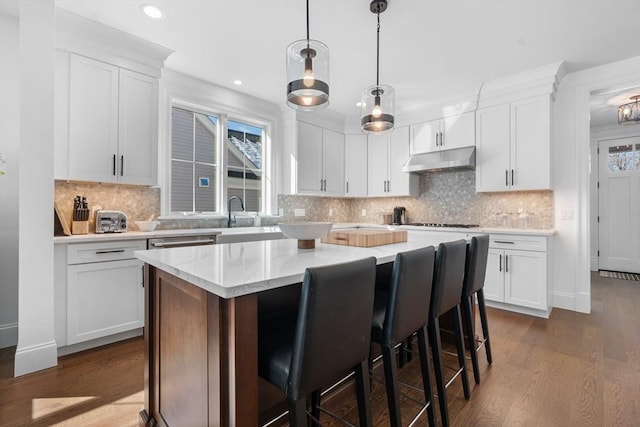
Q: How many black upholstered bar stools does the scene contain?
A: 4